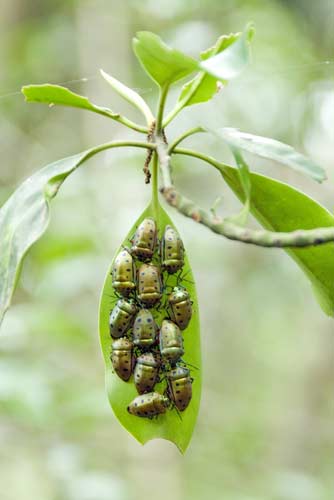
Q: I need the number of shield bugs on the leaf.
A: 12